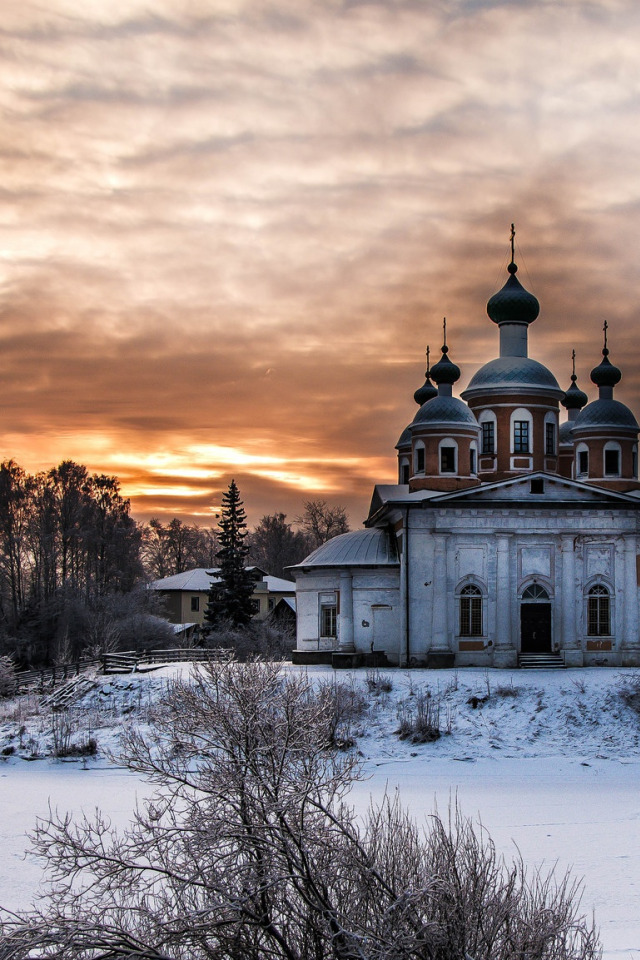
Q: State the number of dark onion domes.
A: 5